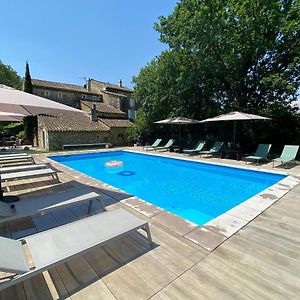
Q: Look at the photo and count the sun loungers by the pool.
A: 12